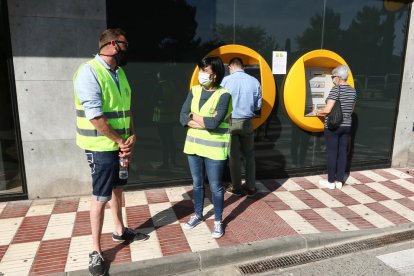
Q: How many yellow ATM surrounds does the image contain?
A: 2